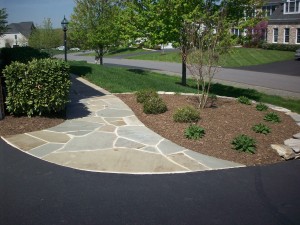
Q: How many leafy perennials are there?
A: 6